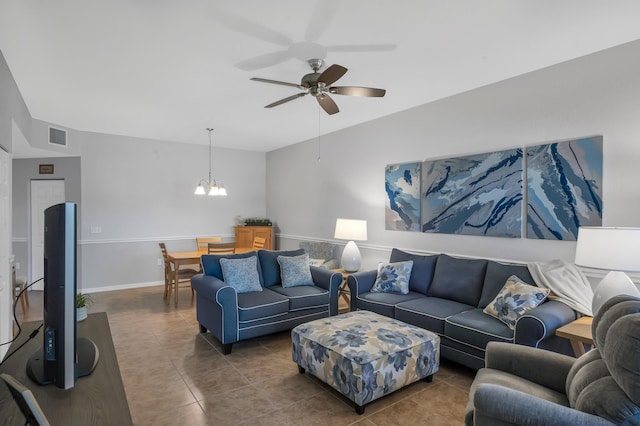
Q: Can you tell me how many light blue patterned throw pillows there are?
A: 2